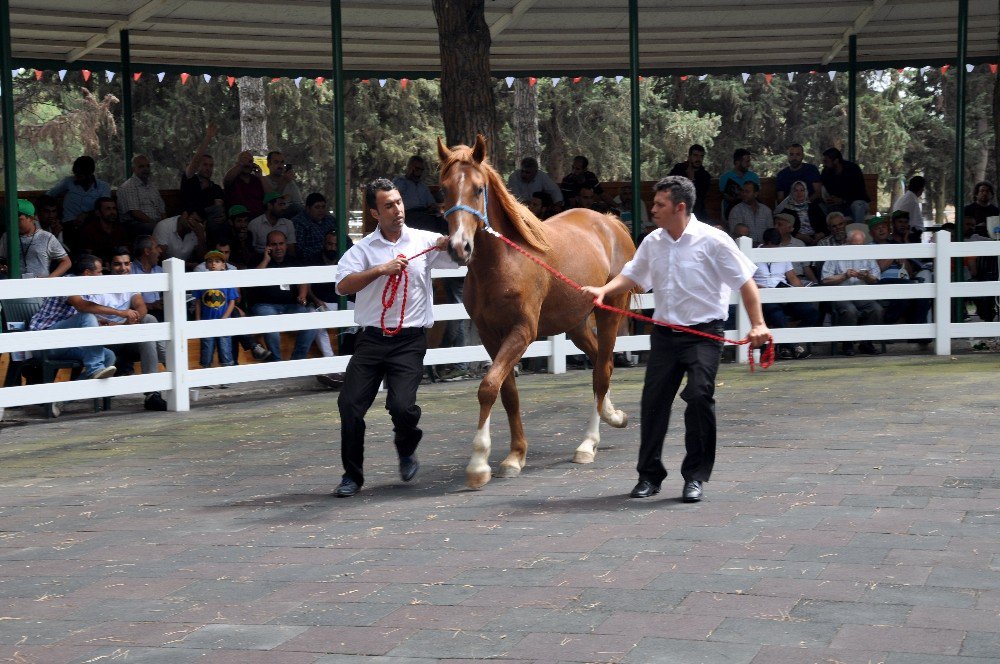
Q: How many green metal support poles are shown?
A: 6